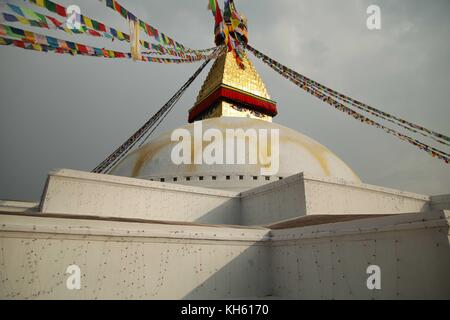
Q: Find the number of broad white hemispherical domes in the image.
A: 1